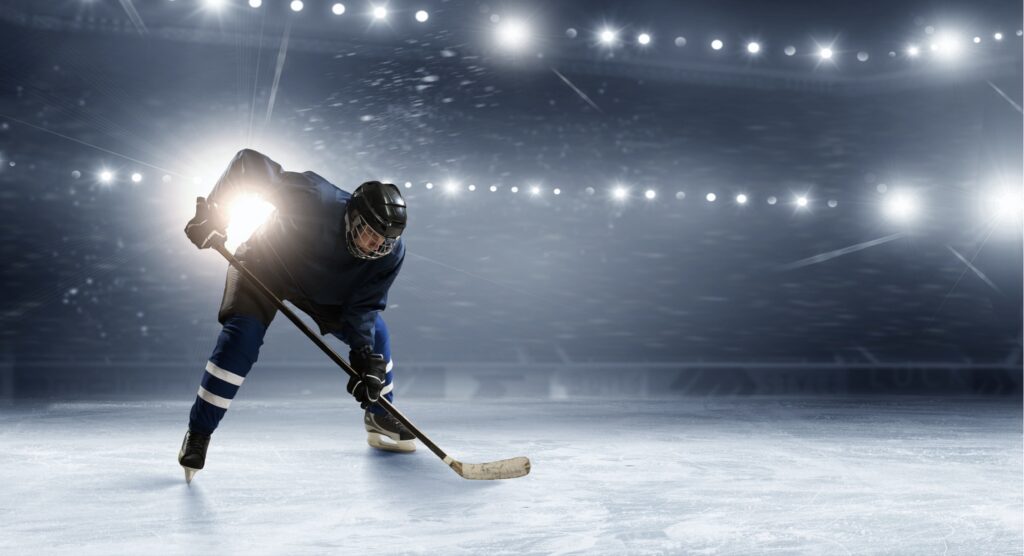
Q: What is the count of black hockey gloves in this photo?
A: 2